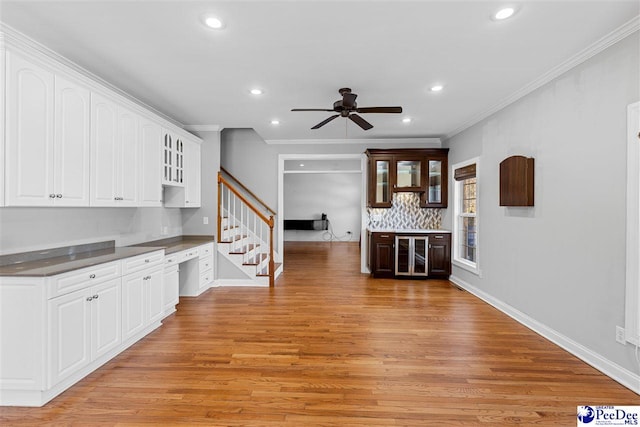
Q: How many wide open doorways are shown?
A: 1